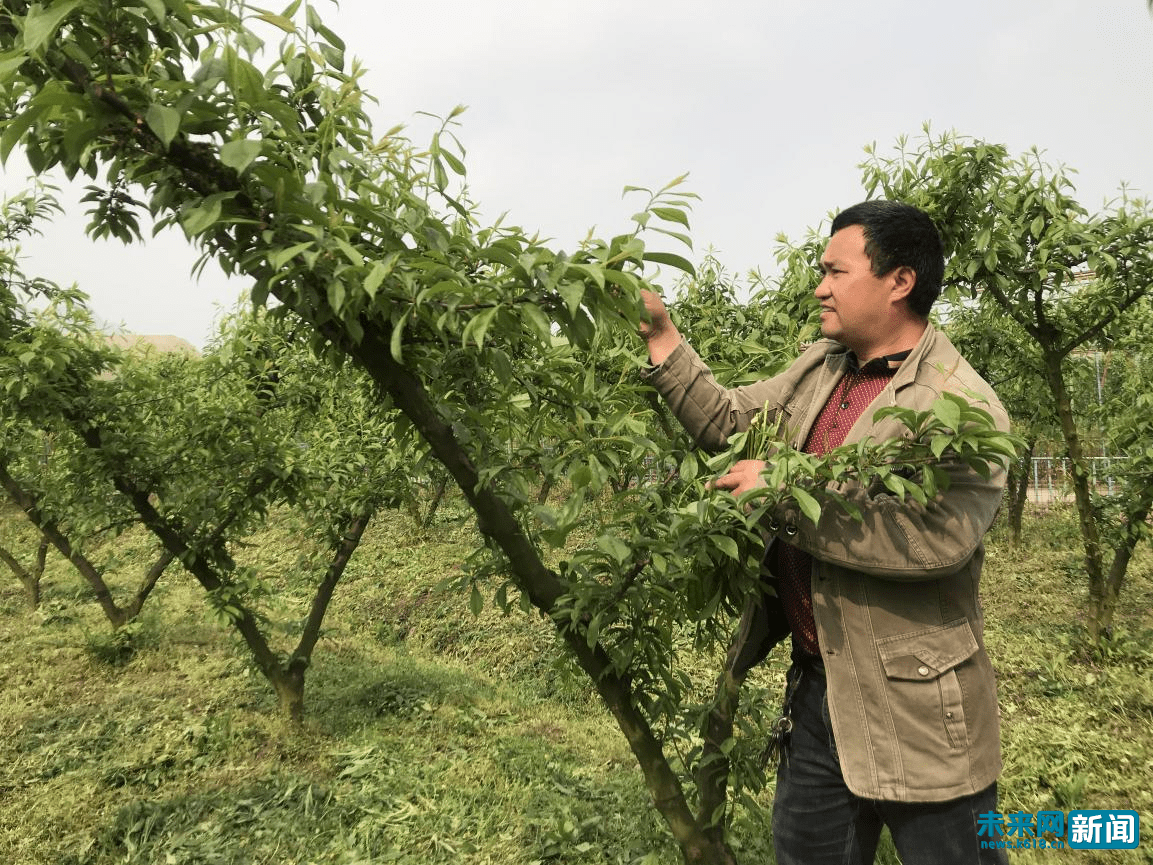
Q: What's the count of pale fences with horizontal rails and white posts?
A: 1